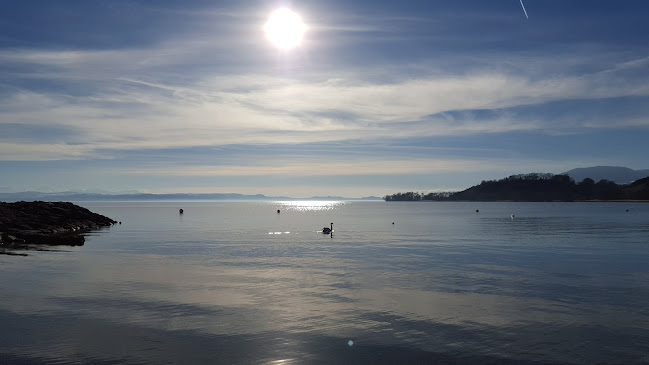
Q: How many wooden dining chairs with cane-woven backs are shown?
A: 0